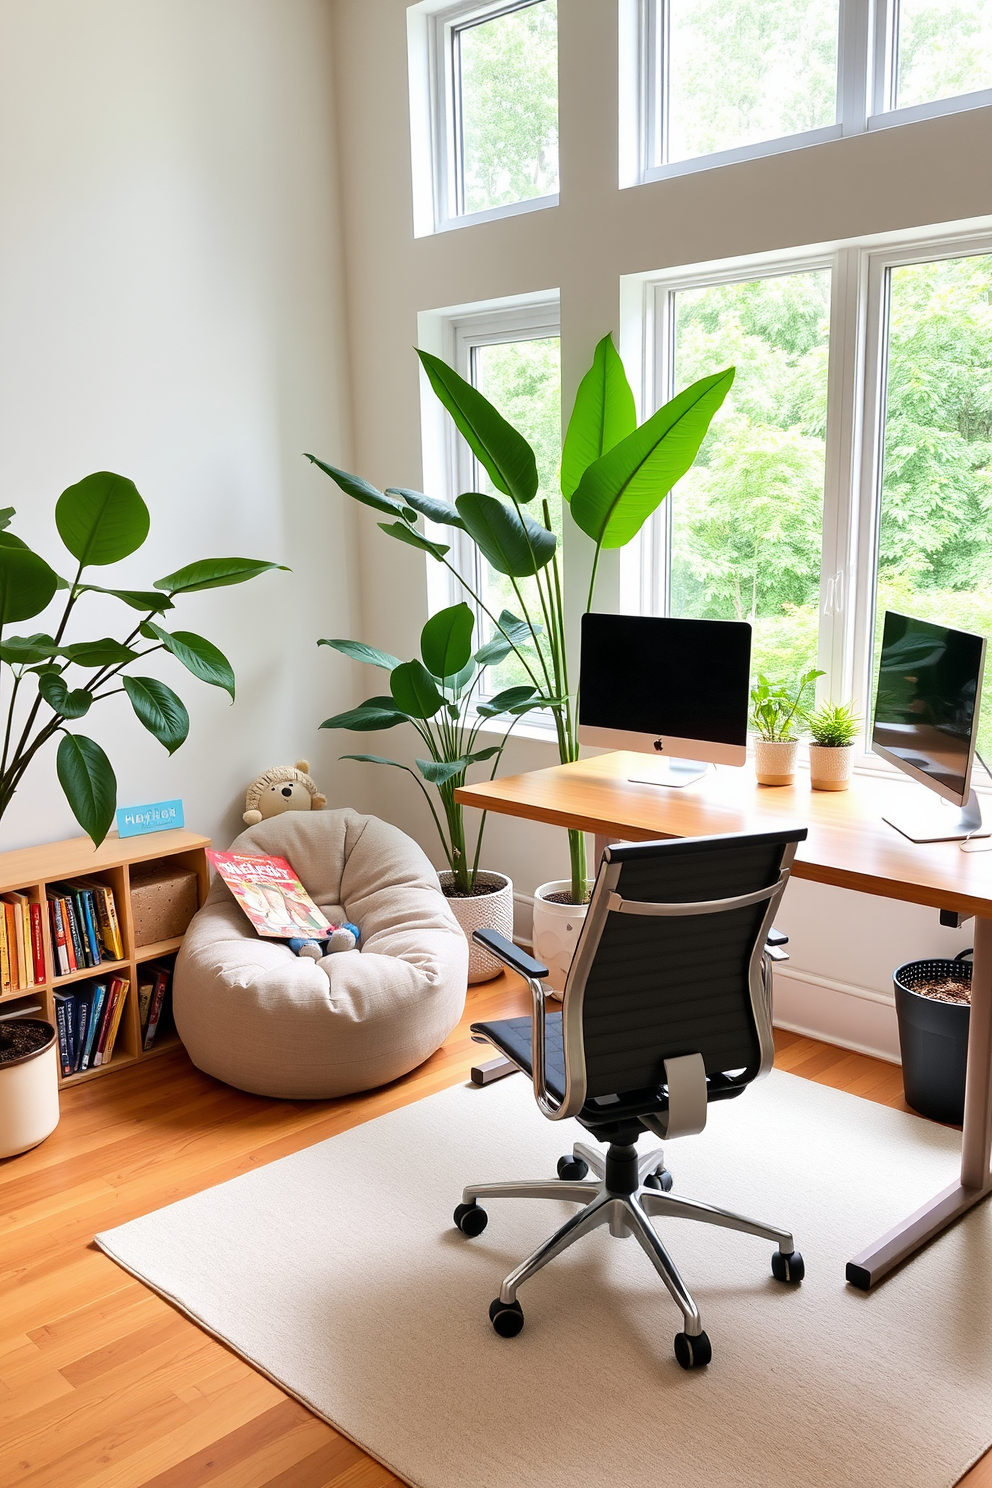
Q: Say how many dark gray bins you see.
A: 1